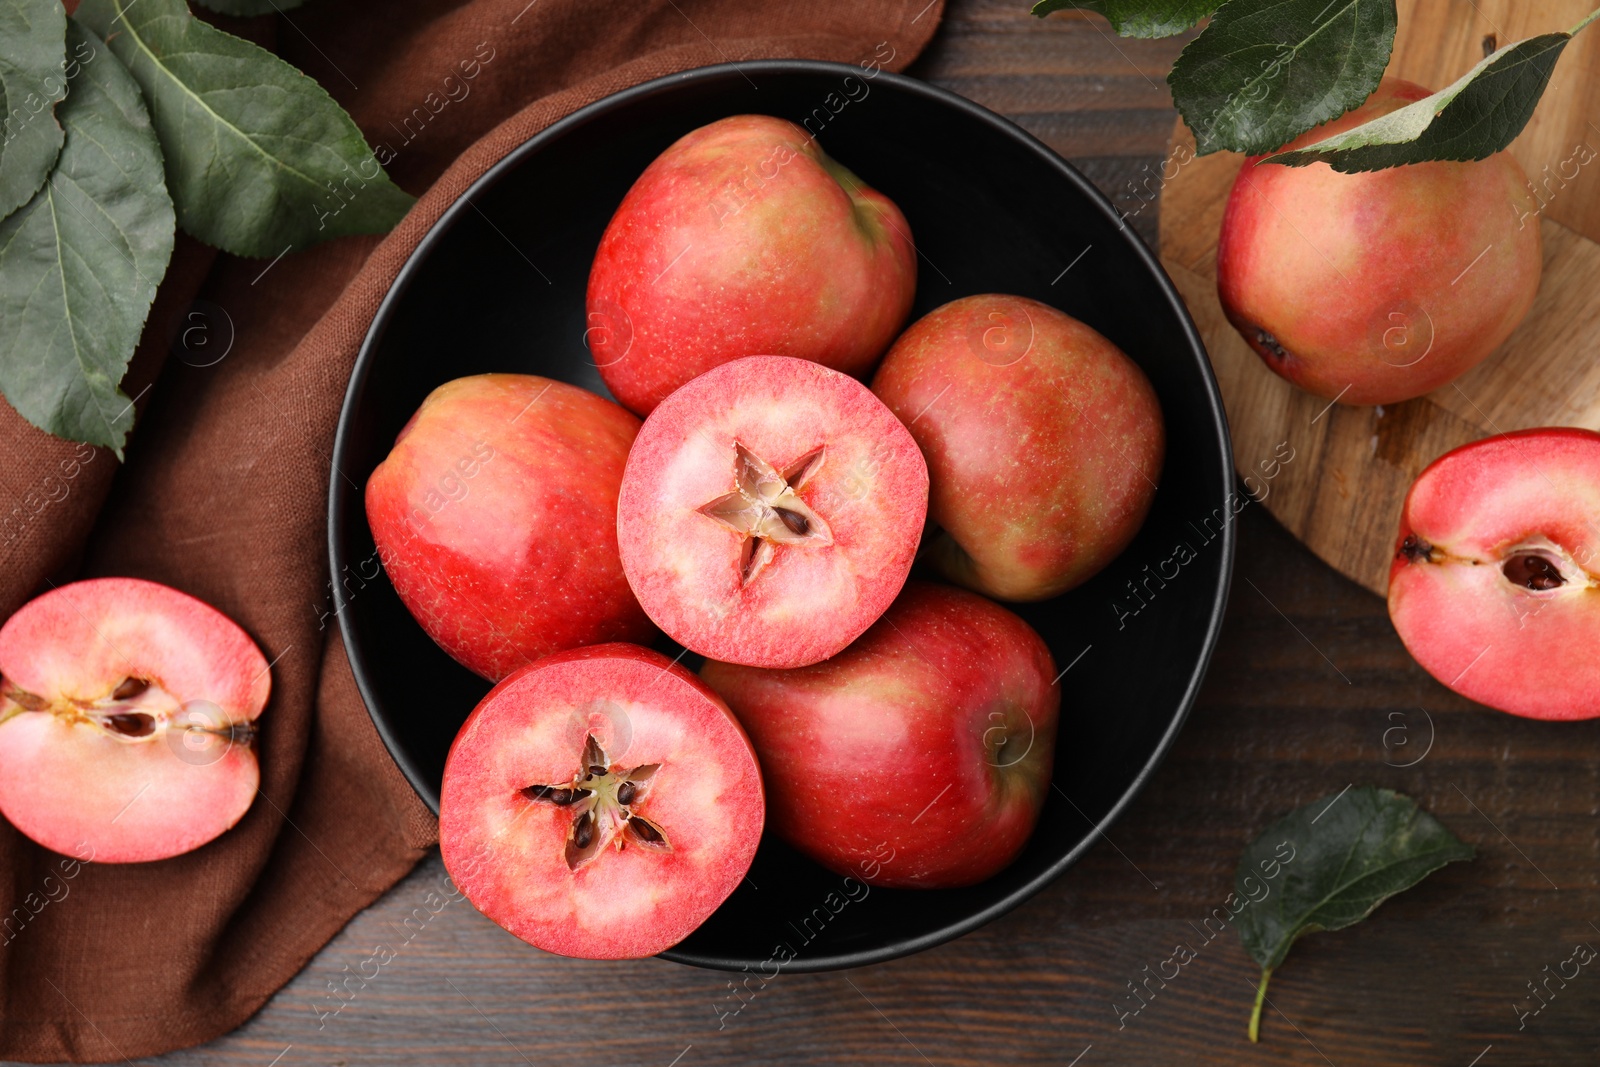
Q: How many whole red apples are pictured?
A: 5